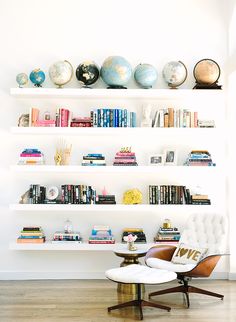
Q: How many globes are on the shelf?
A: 8